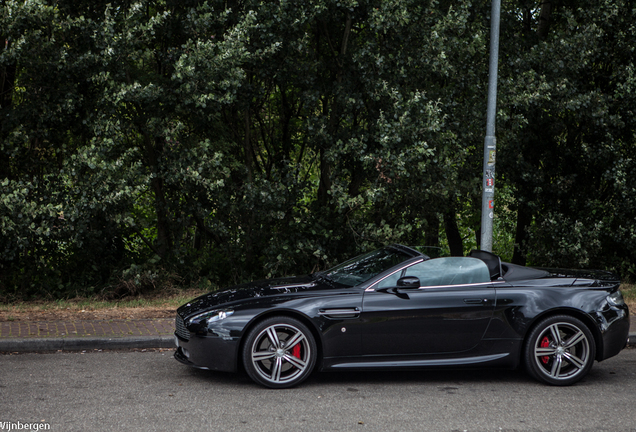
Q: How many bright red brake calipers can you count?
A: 2